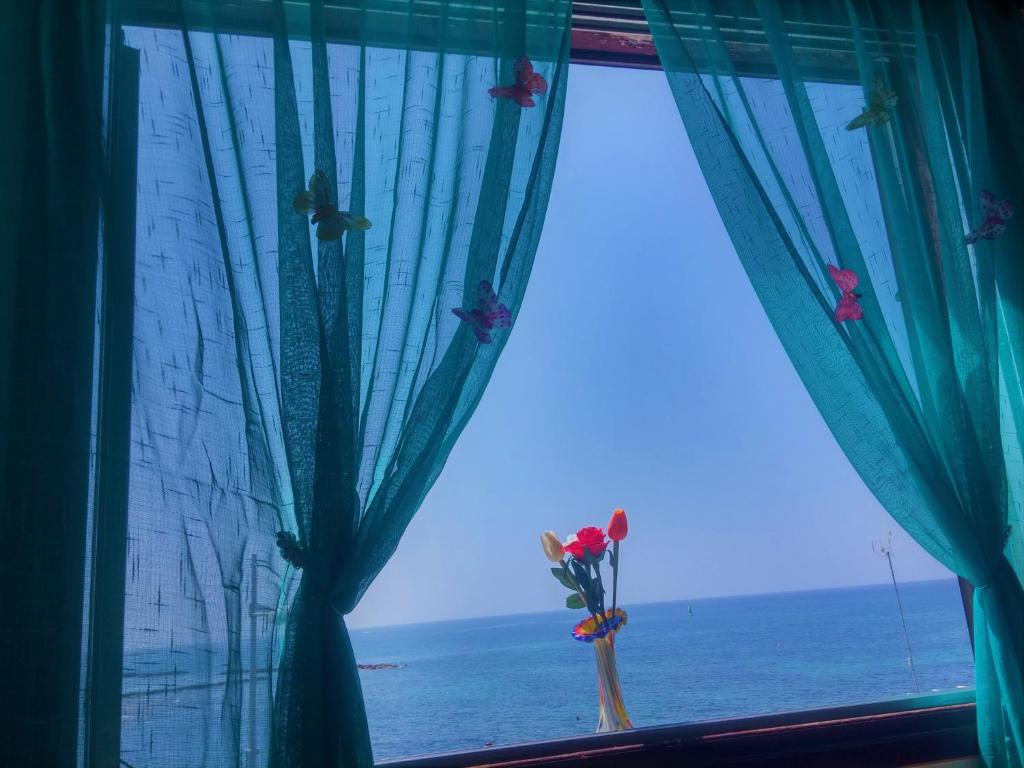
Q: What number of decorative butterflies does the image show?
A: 6